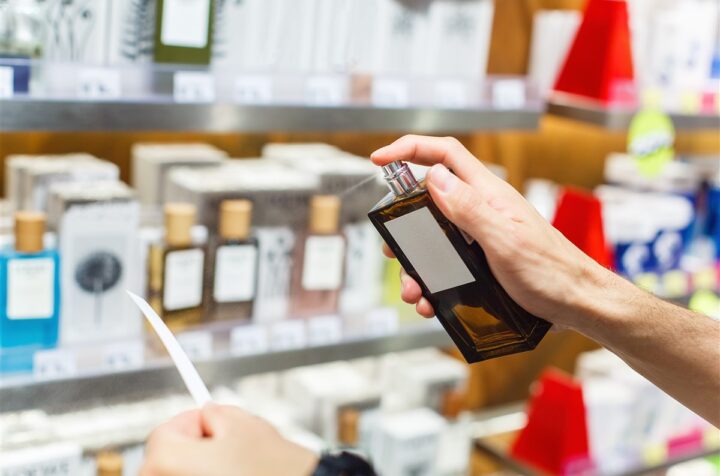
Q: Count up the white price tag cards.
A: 15